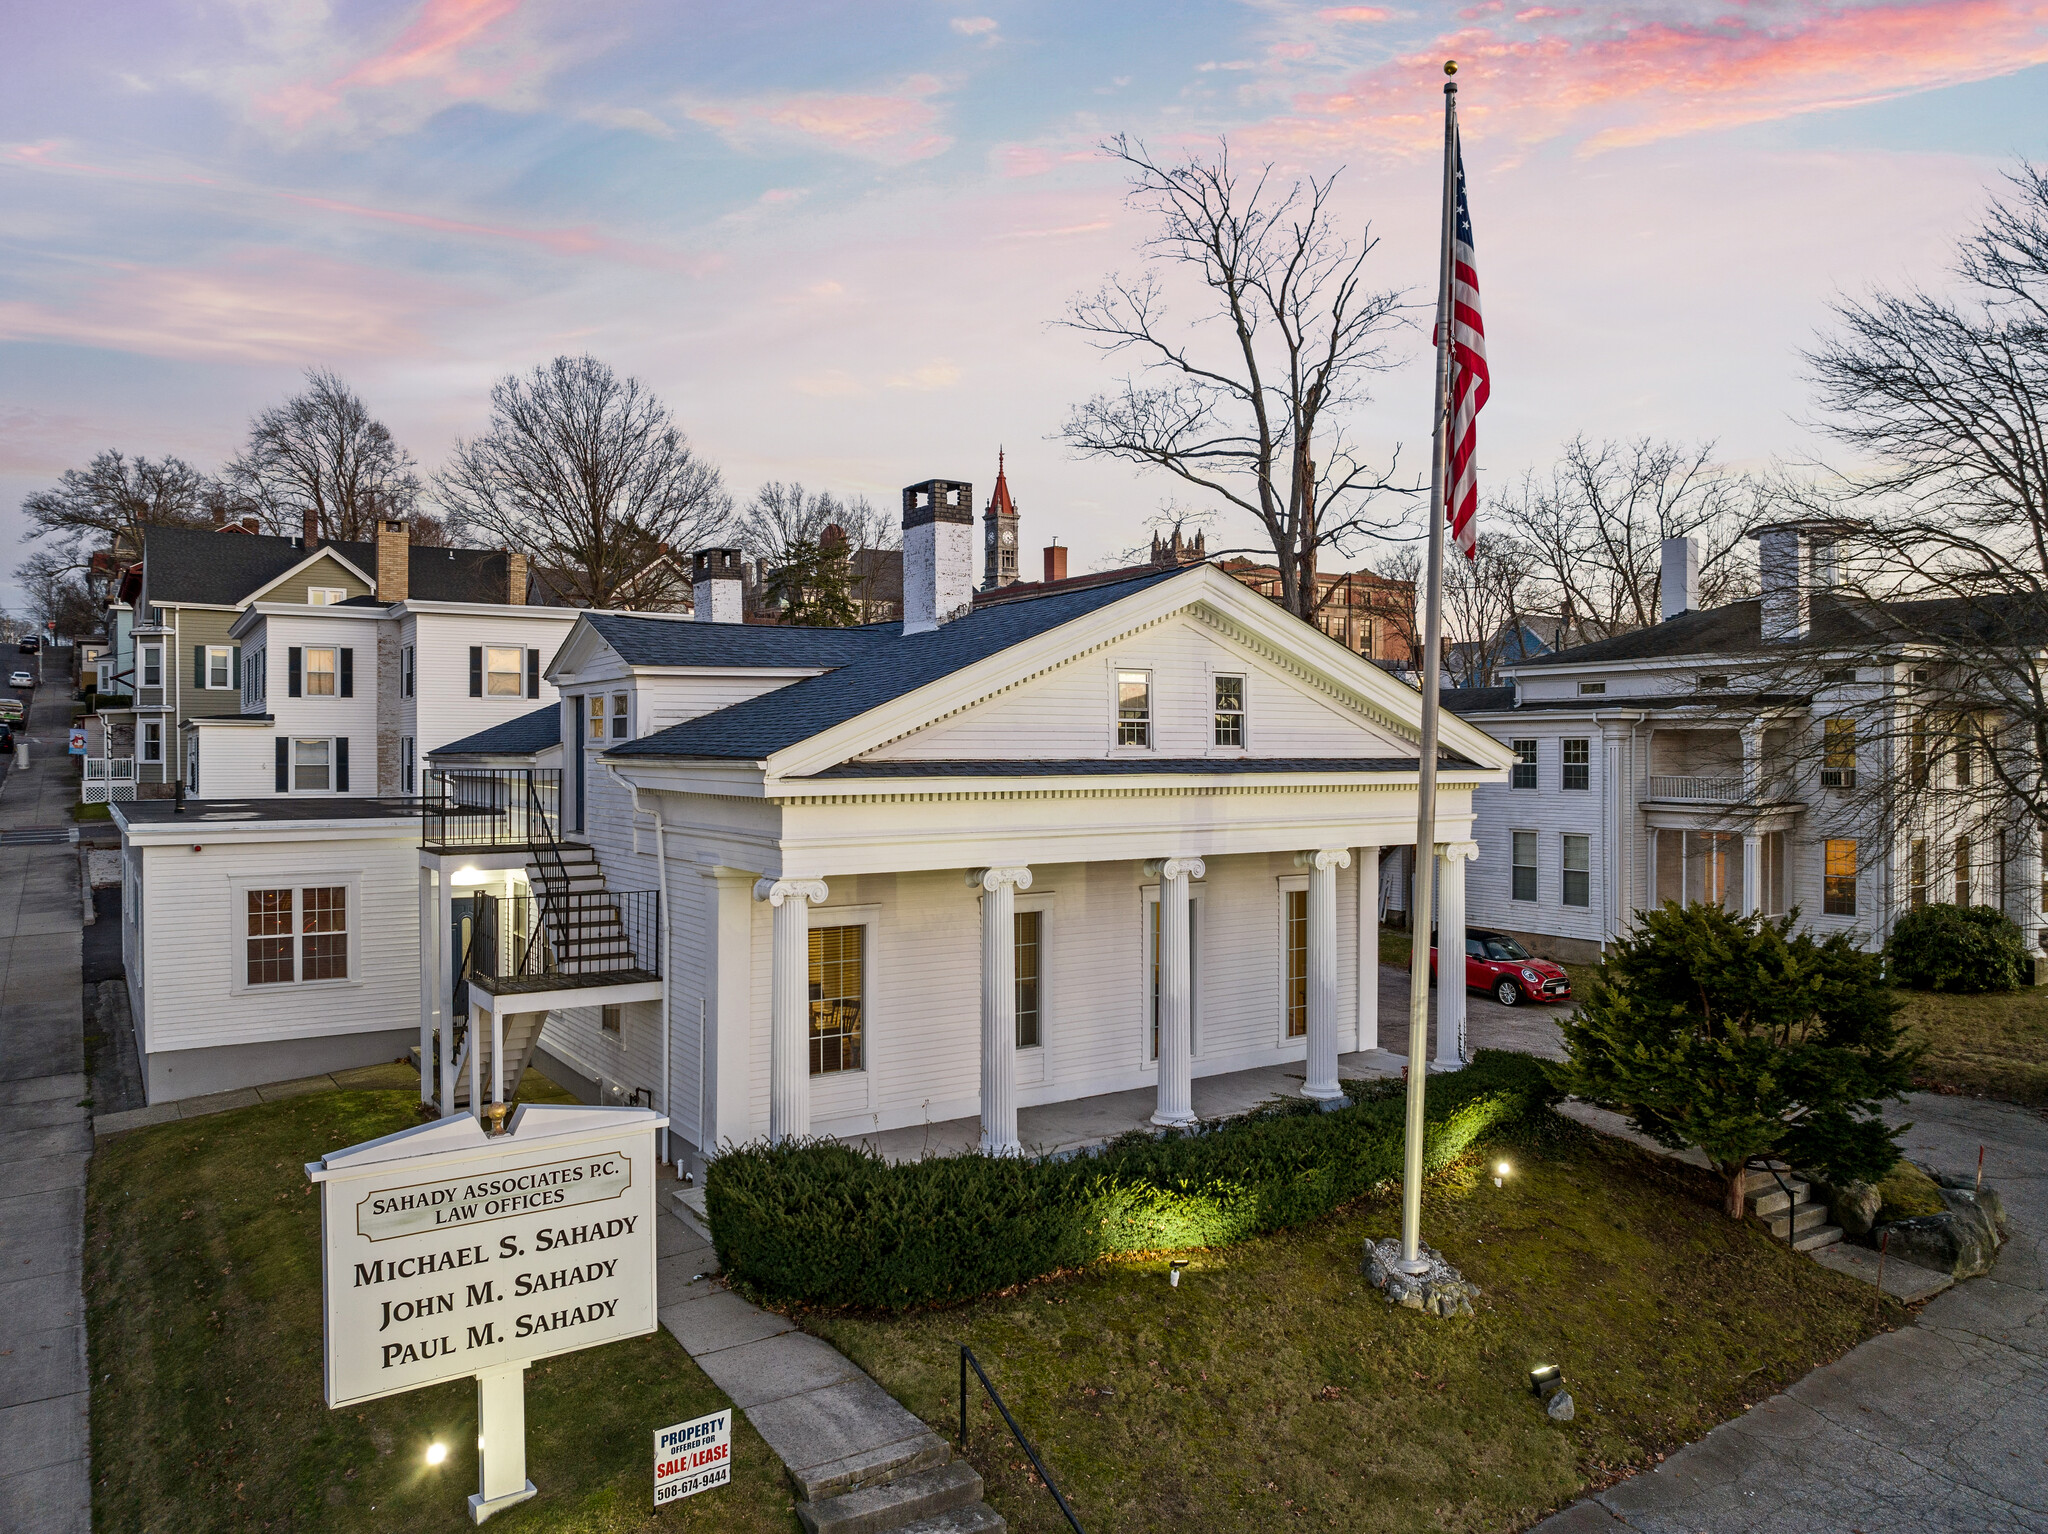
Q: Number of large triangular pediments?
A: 1